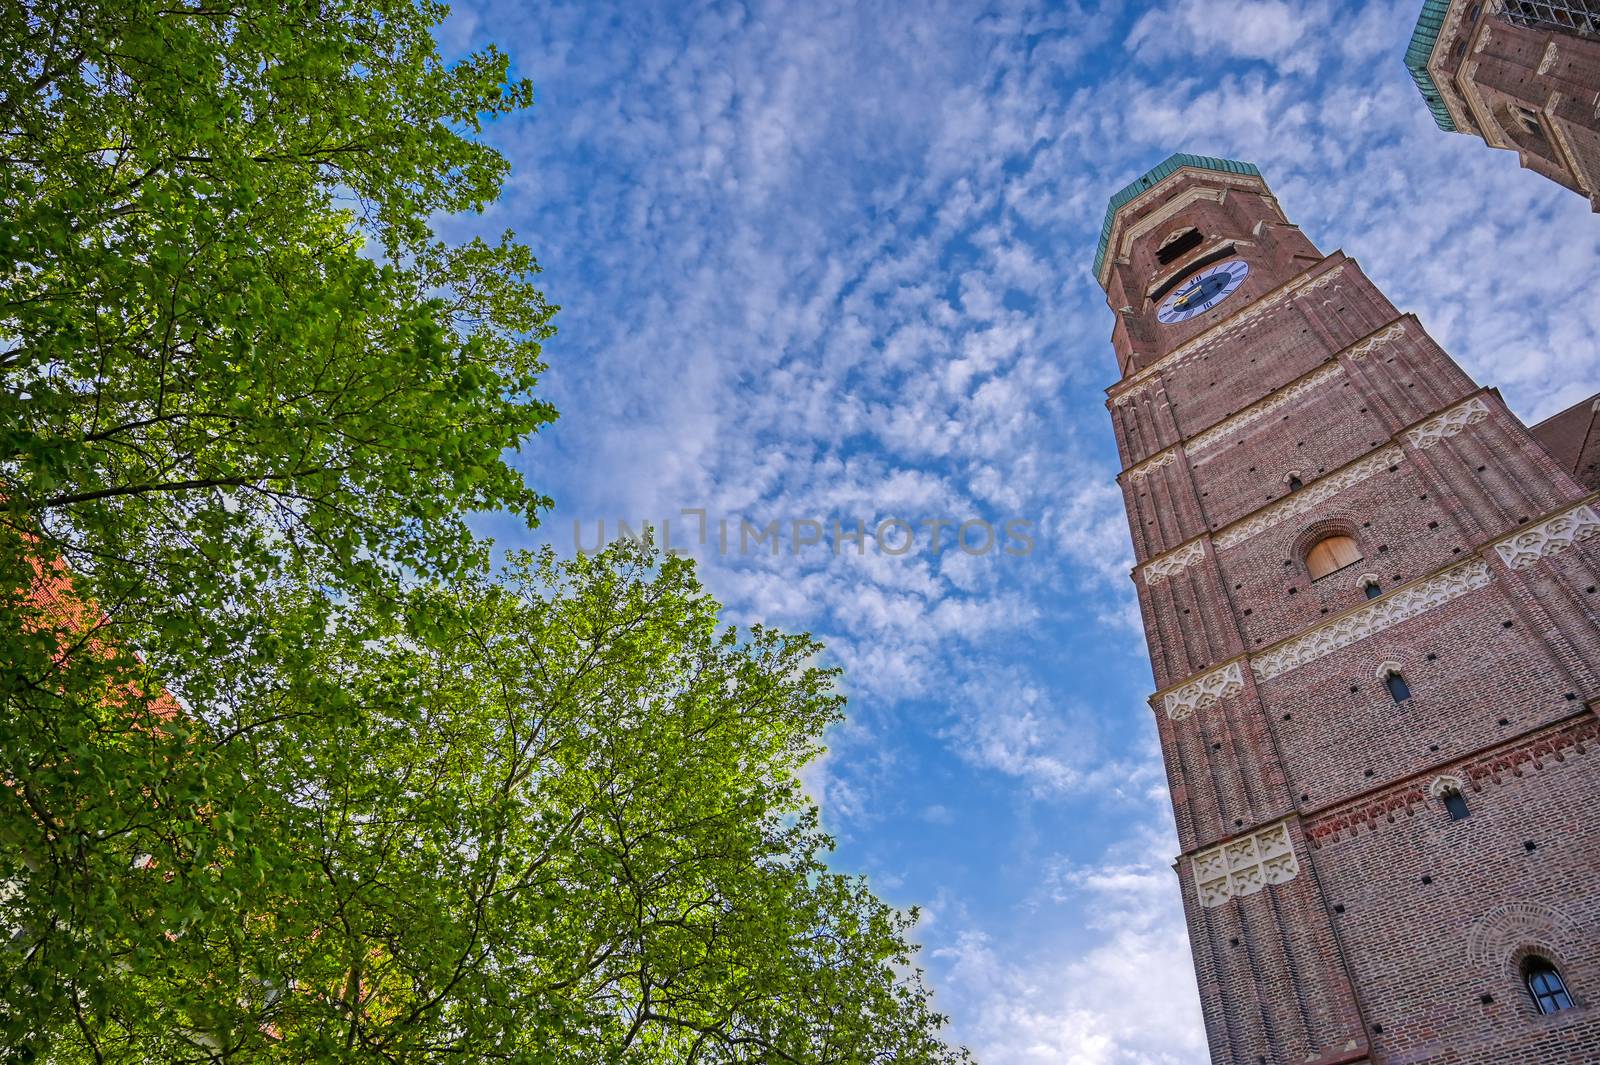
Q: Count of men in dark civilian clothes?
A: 0